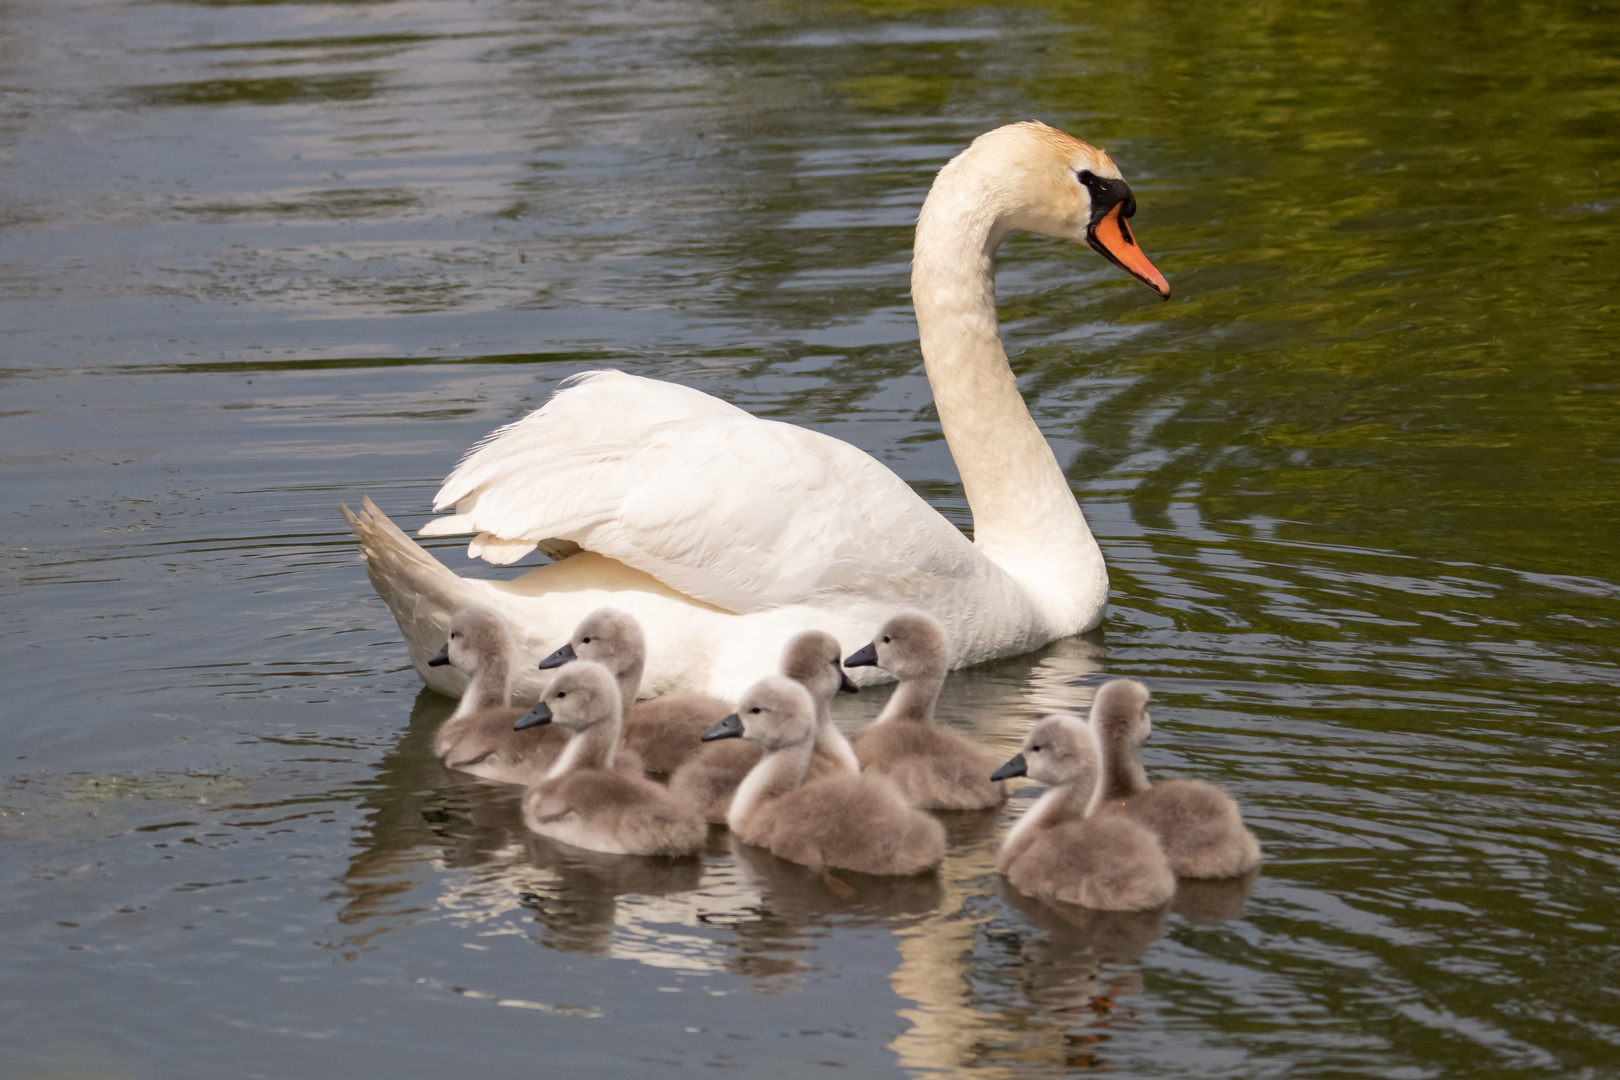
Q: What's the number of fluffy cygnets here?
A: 8